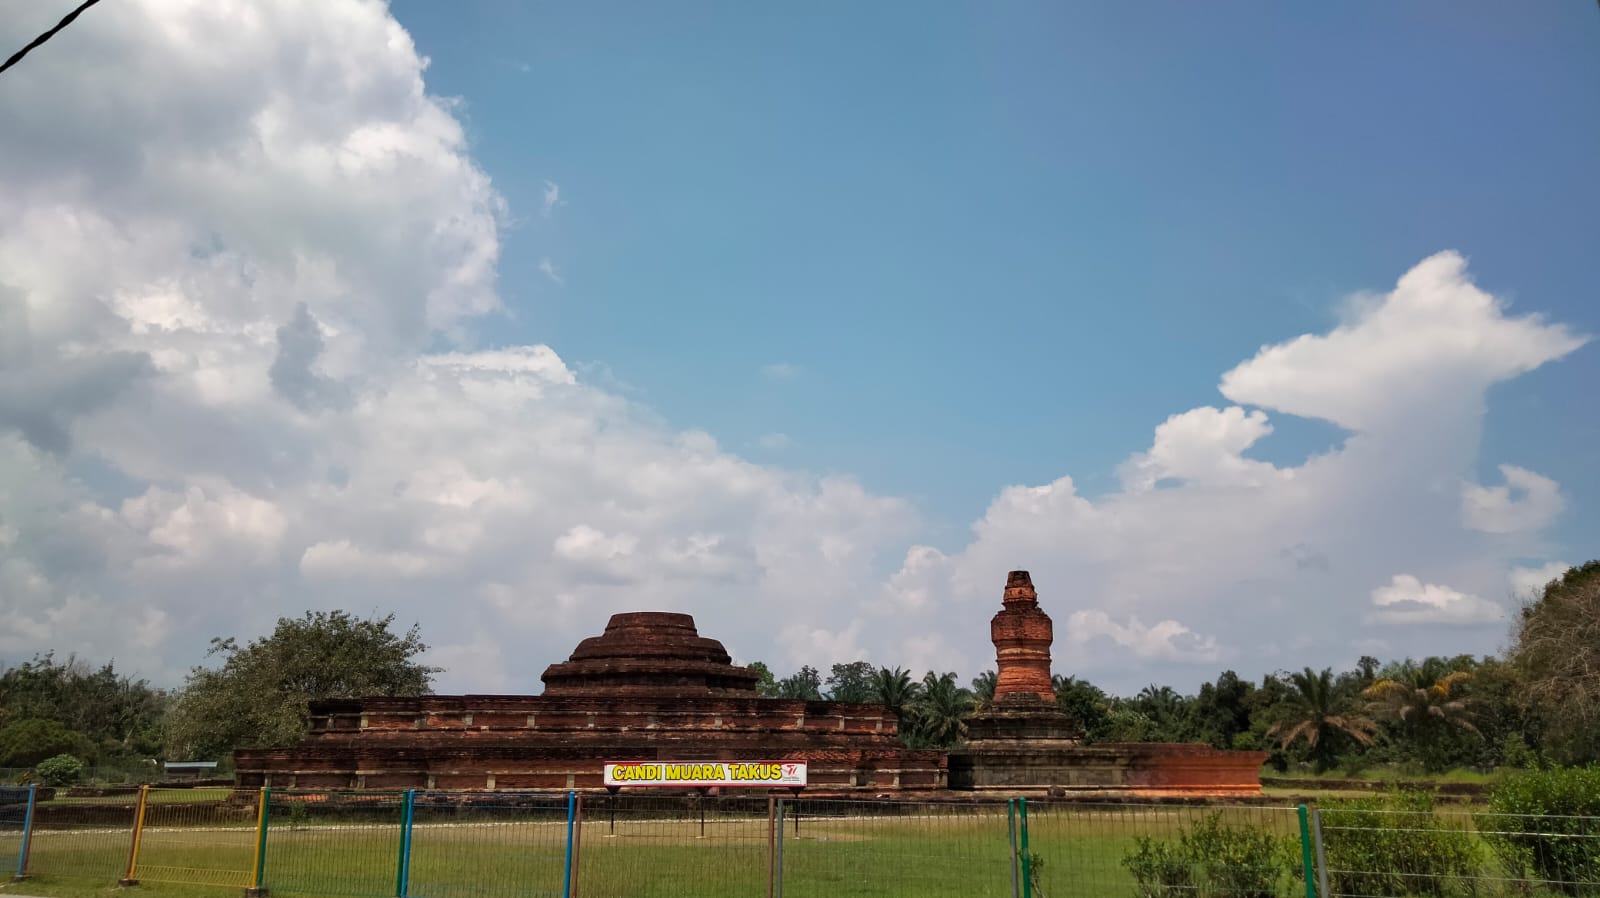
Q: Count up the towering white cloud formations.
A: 2